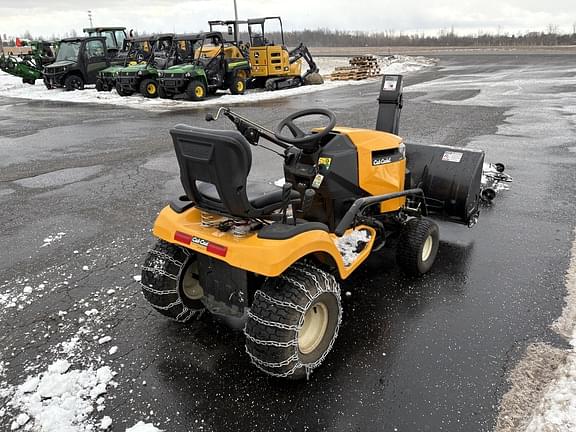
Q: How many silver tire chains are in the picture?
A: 2